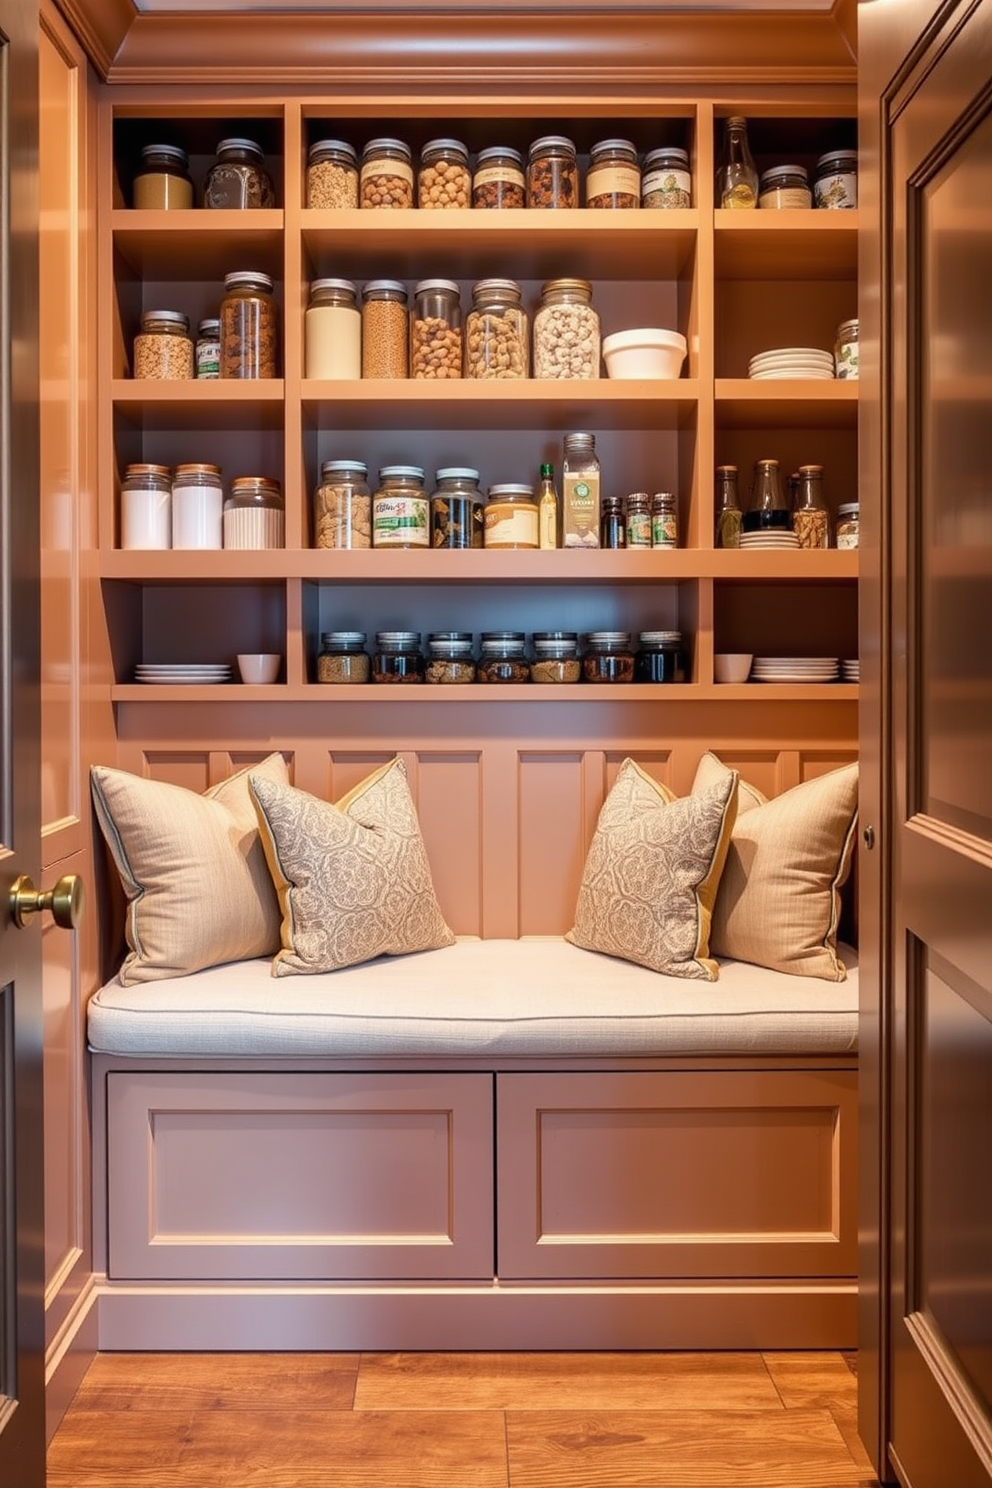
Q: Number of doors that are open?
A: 2